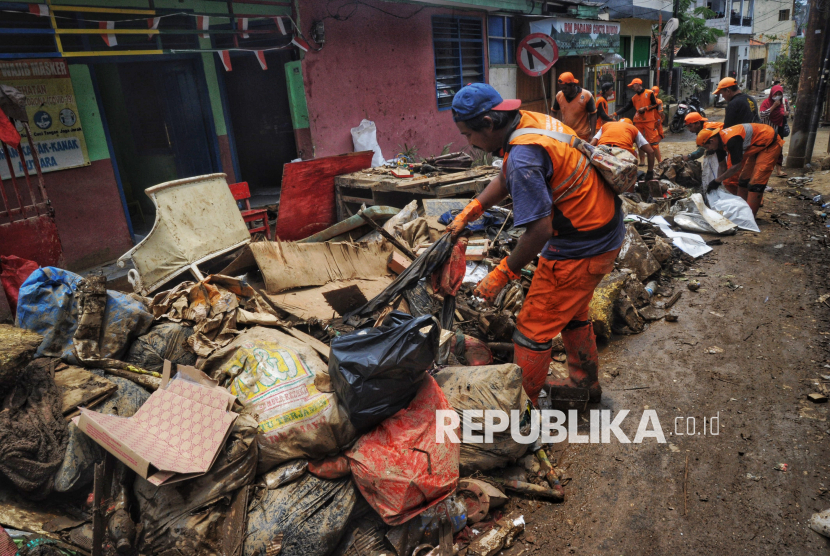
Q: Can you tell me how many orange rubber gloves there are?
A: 2